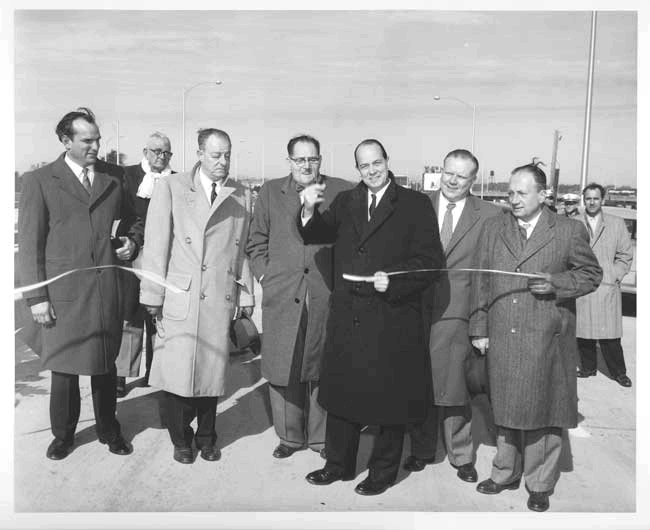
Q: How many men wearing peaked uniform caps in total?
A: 2